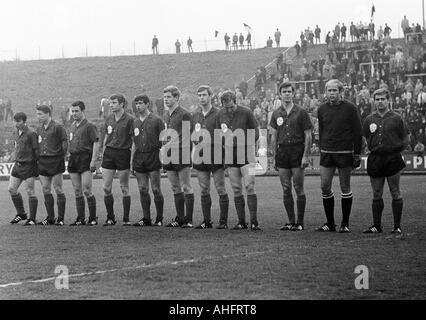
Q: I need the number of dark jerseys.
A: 11